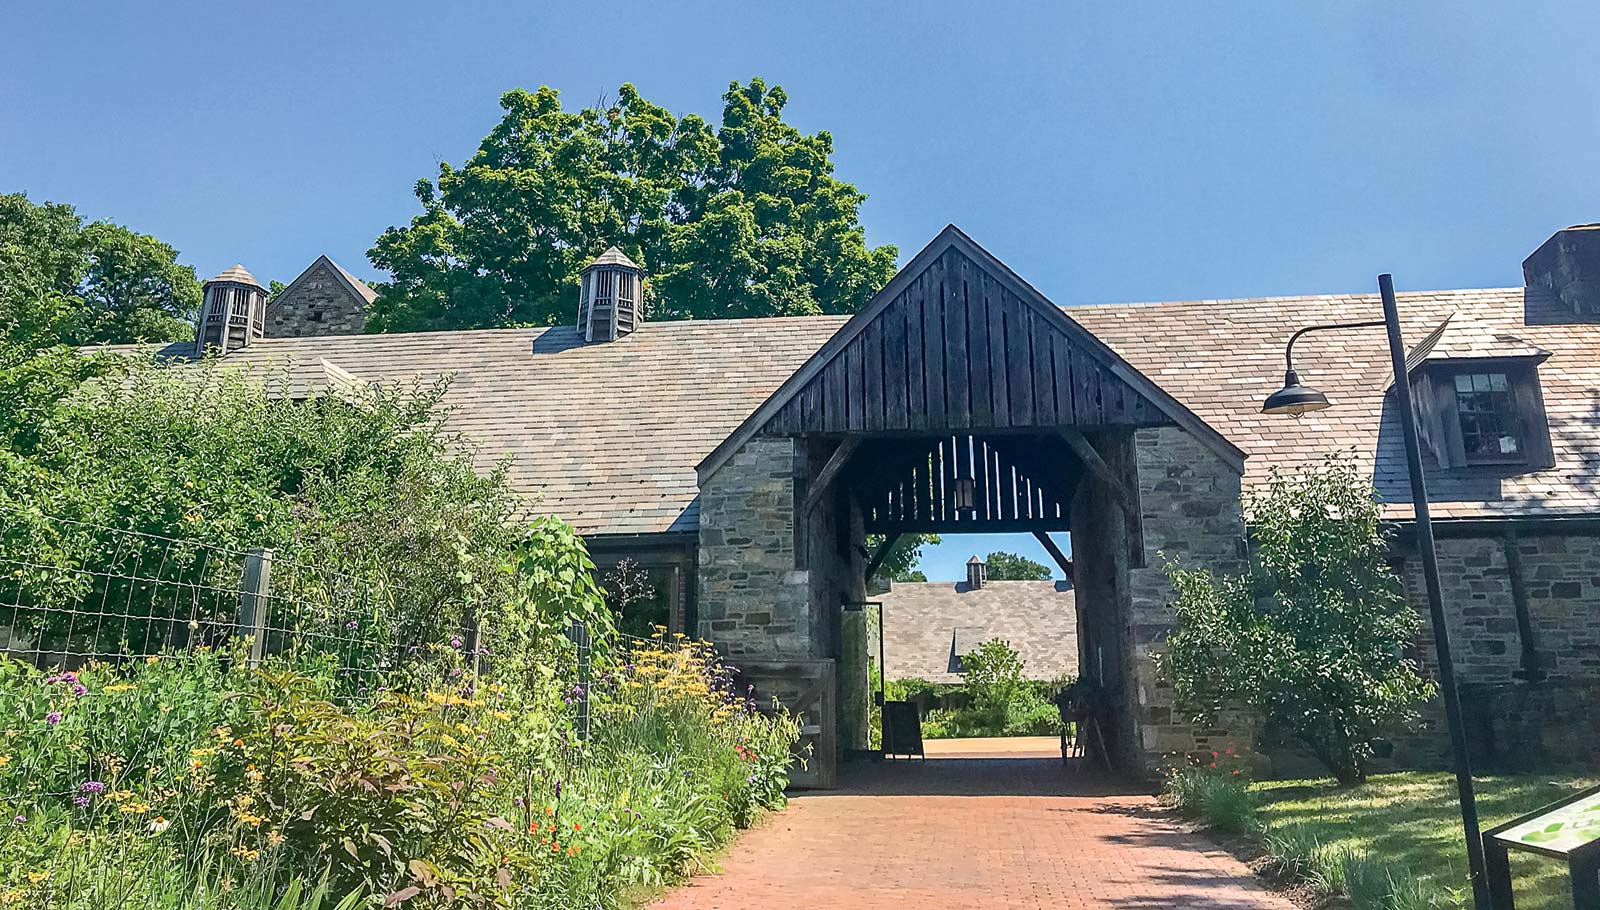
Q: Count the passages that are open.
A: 1